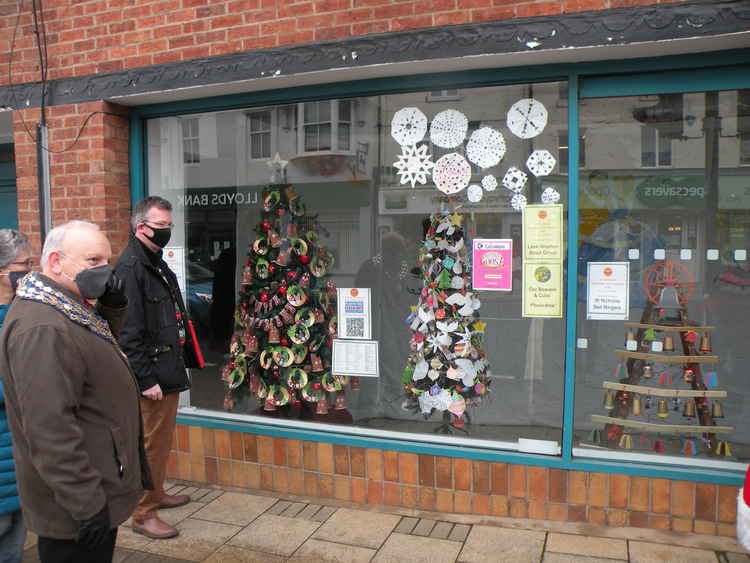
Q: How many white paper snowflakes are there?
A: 12